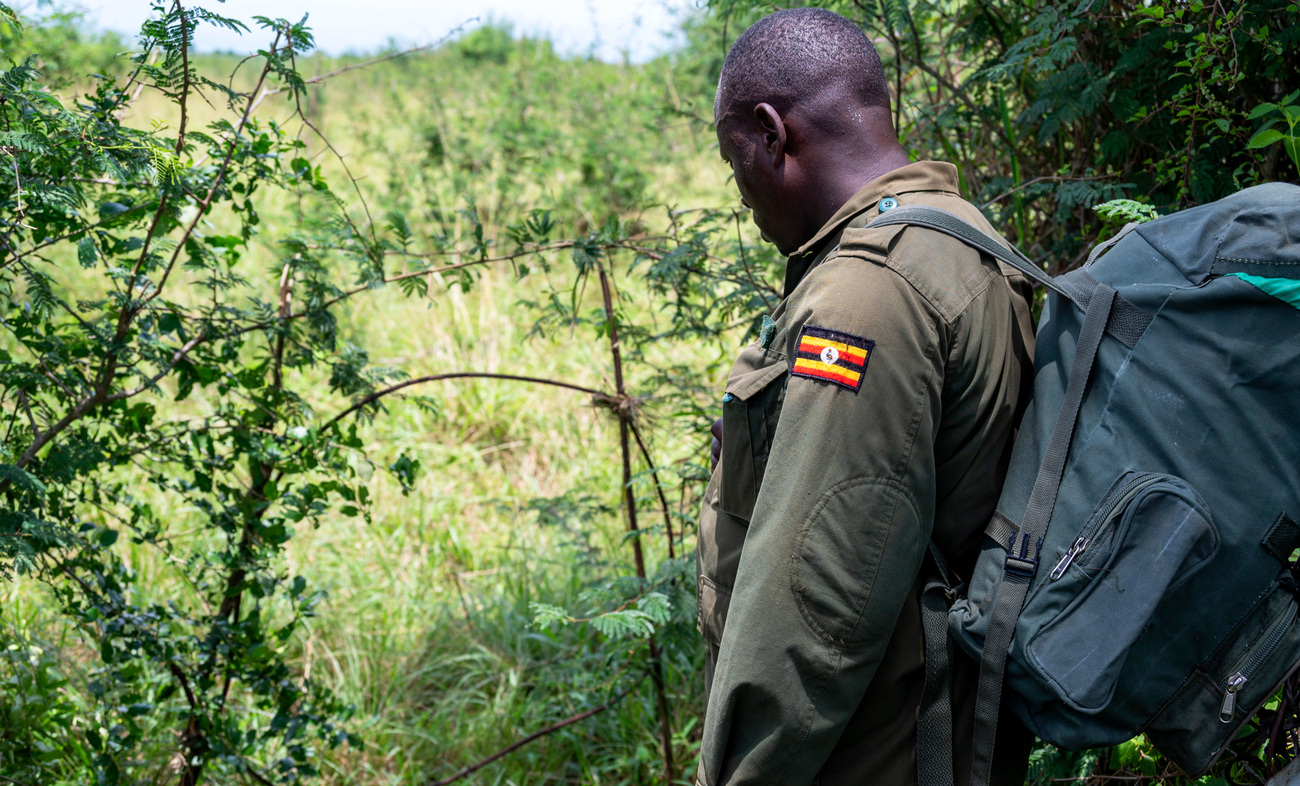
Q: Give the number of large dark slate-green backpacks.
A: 1